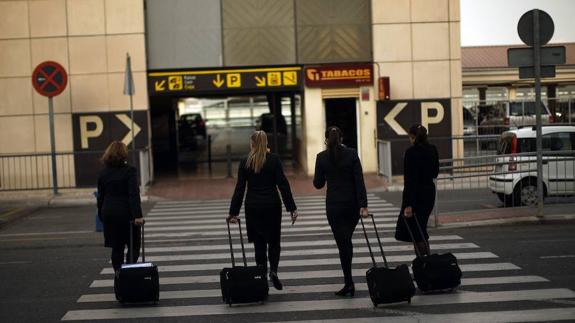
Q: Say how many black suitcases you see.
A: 4